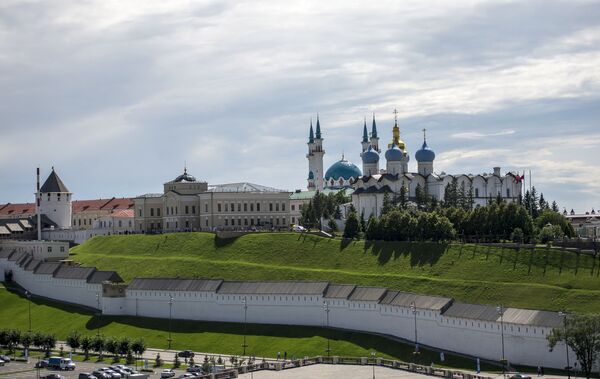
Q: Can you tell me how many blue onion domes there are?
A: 3